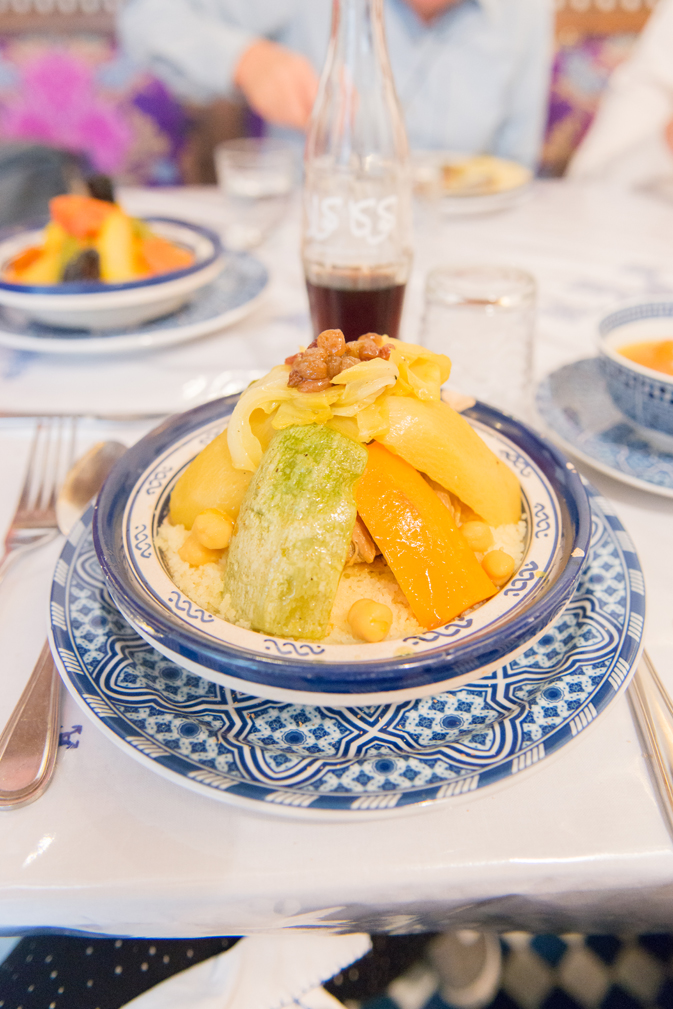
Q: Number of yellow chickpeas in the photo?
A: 5